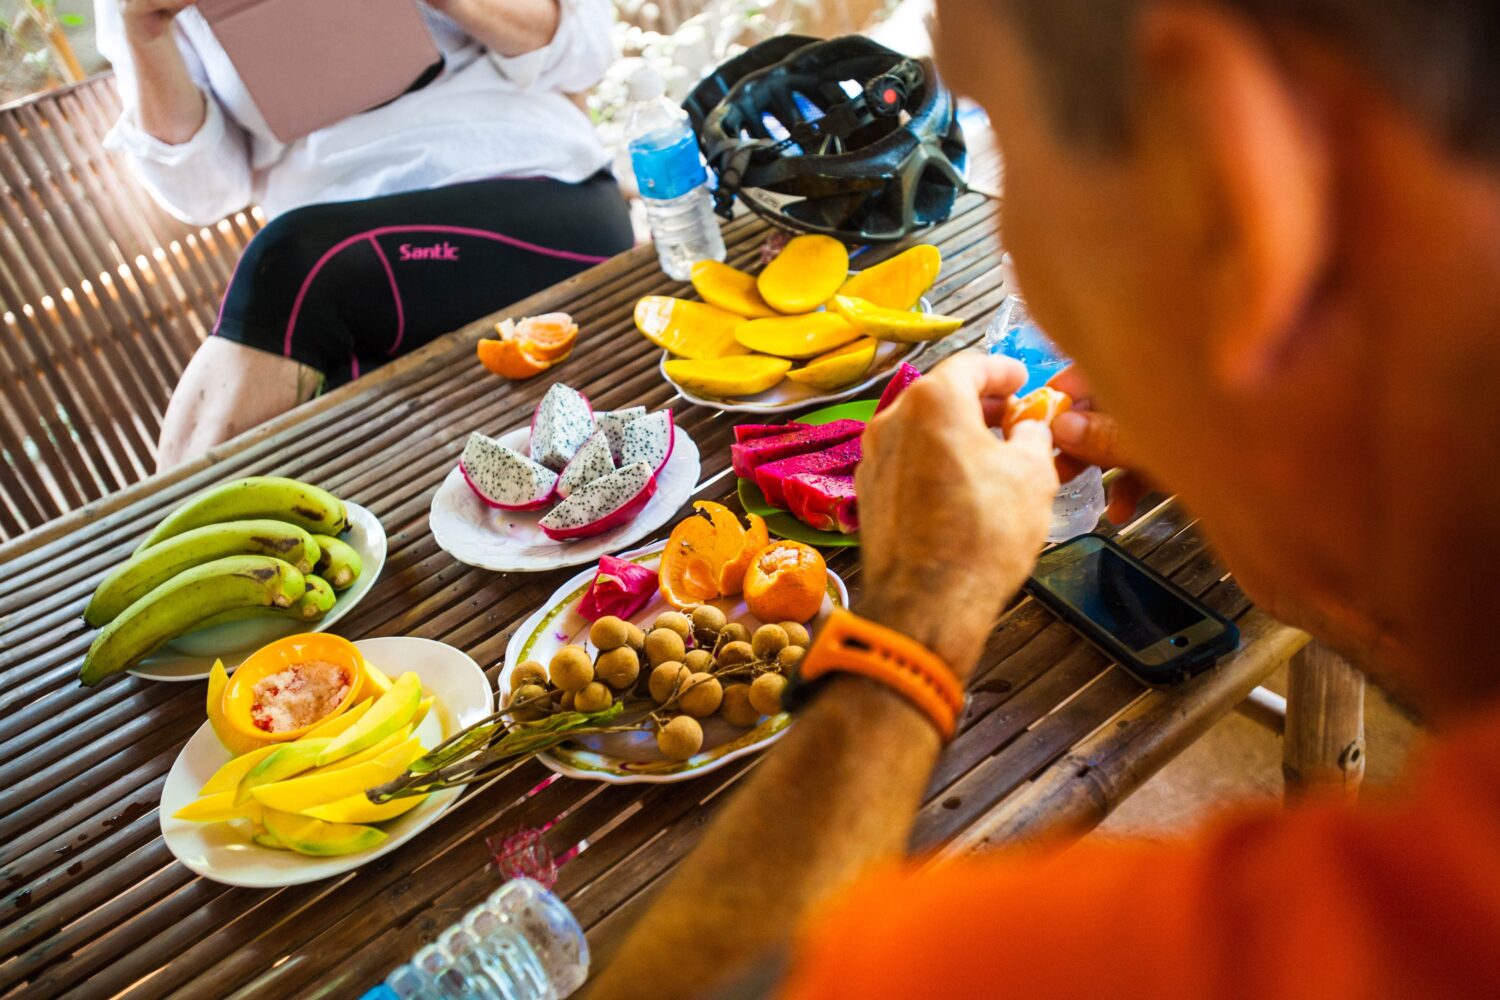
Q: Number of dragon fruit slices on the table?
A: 11